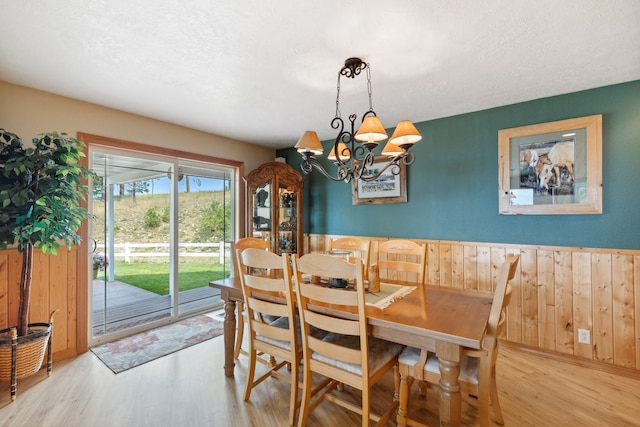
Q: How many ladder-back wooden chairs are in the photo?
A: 6